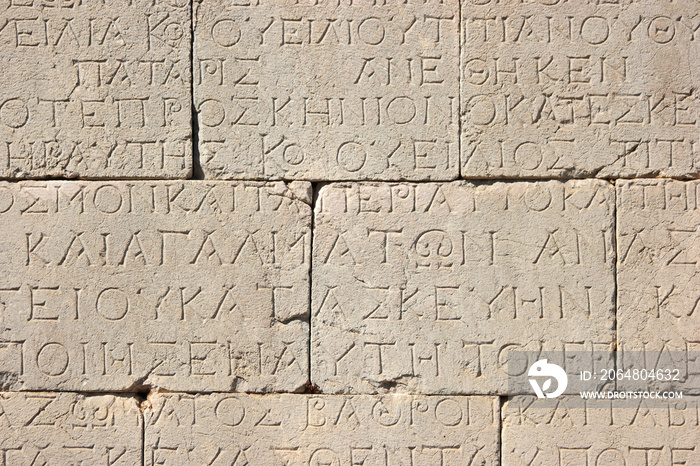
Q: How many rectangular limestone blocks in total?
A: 9